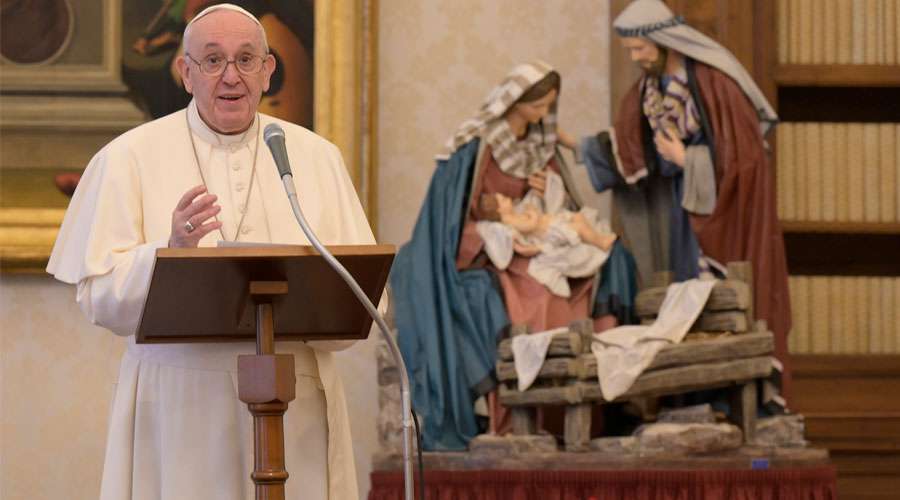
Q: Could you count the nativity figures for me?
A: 3